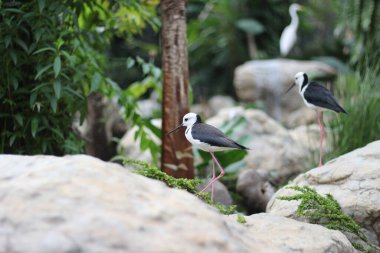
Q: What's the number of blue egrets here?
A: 0